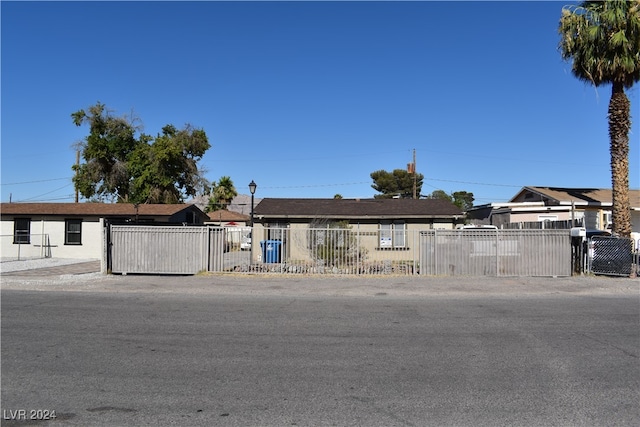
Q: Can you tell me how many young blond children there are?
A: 0